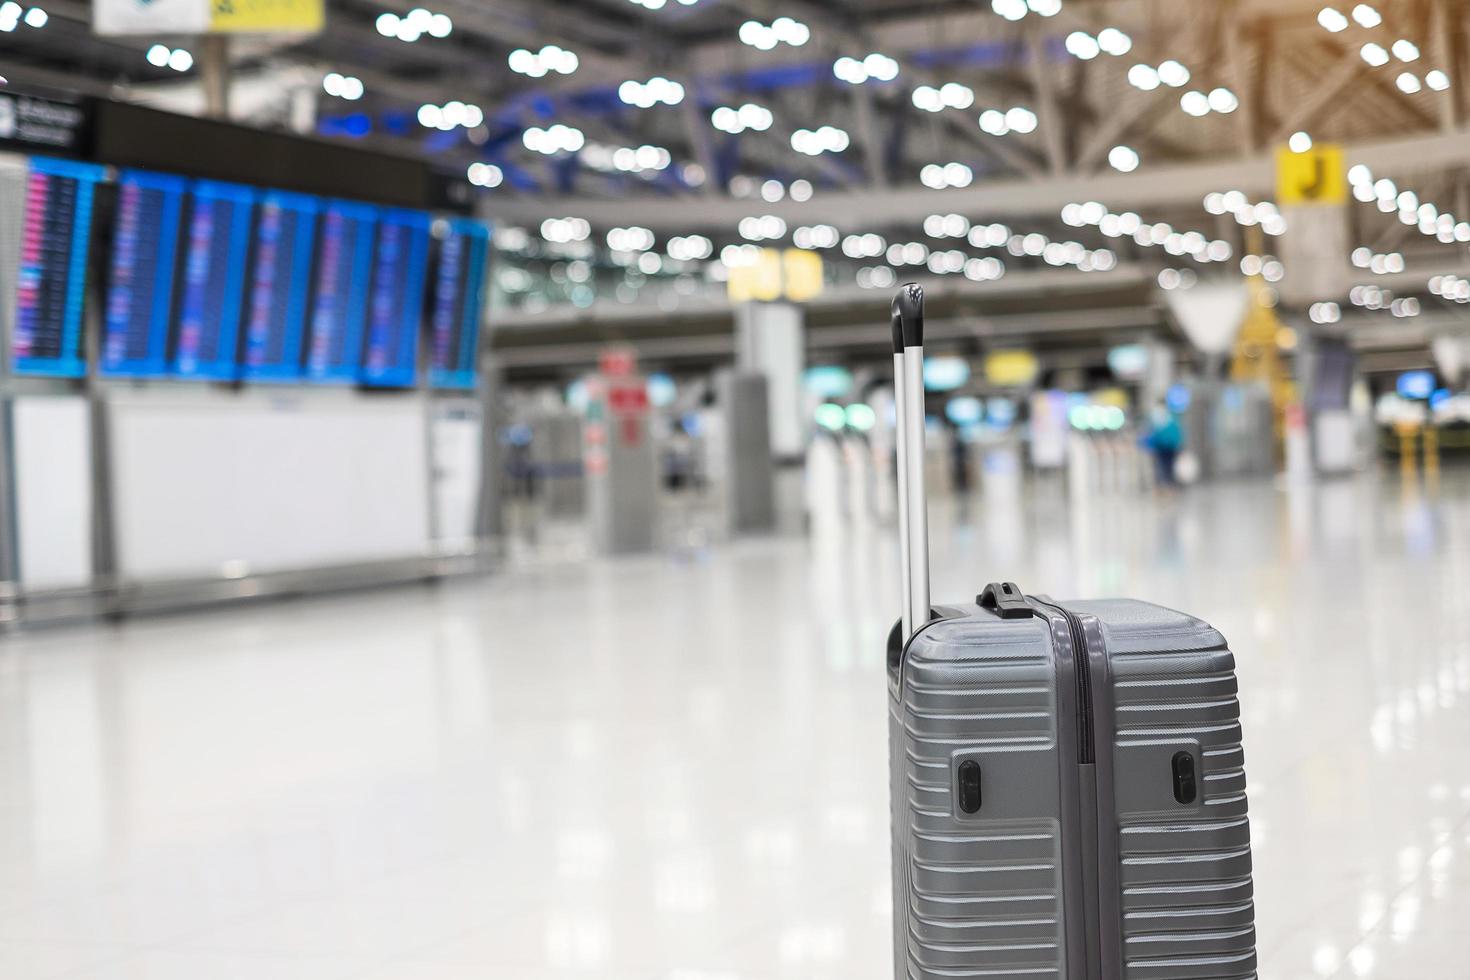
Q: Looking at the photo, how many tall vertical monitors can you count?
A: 7